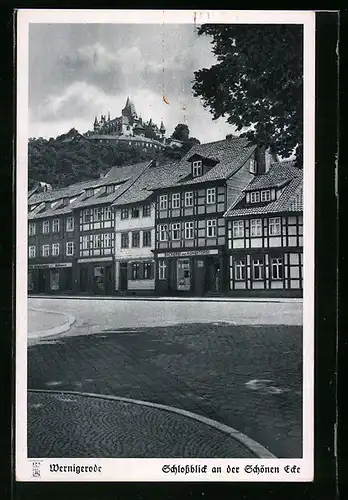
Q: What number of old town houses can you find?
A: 5